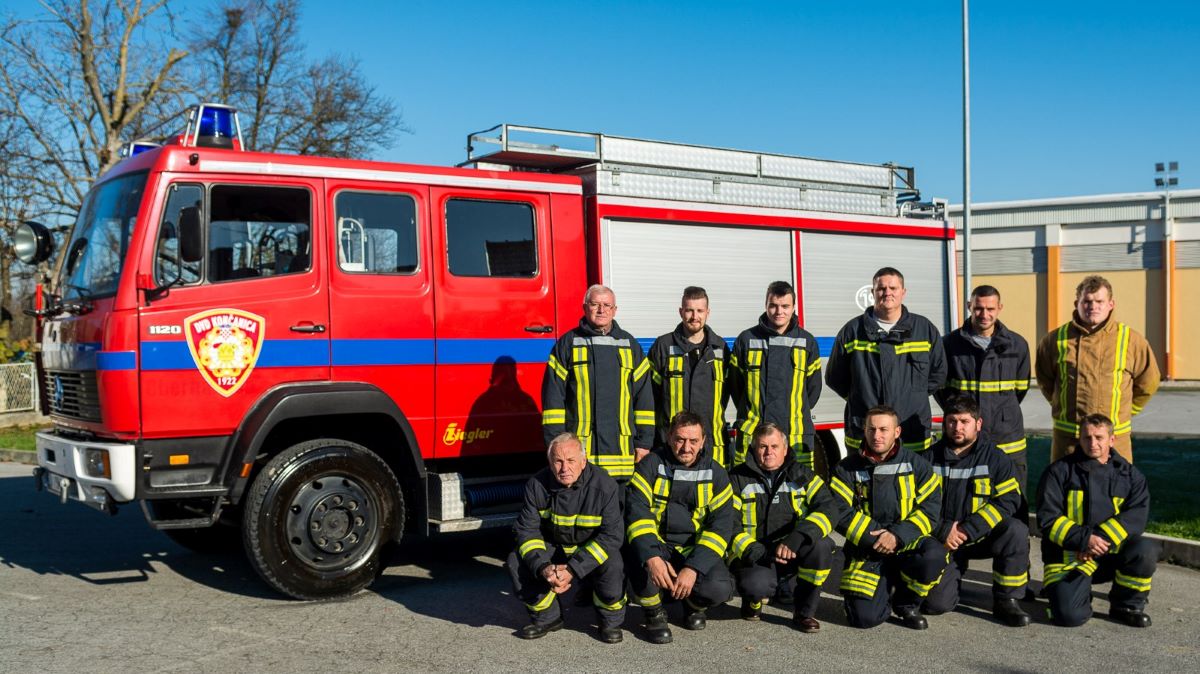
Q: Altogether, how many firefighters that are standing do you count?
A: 6